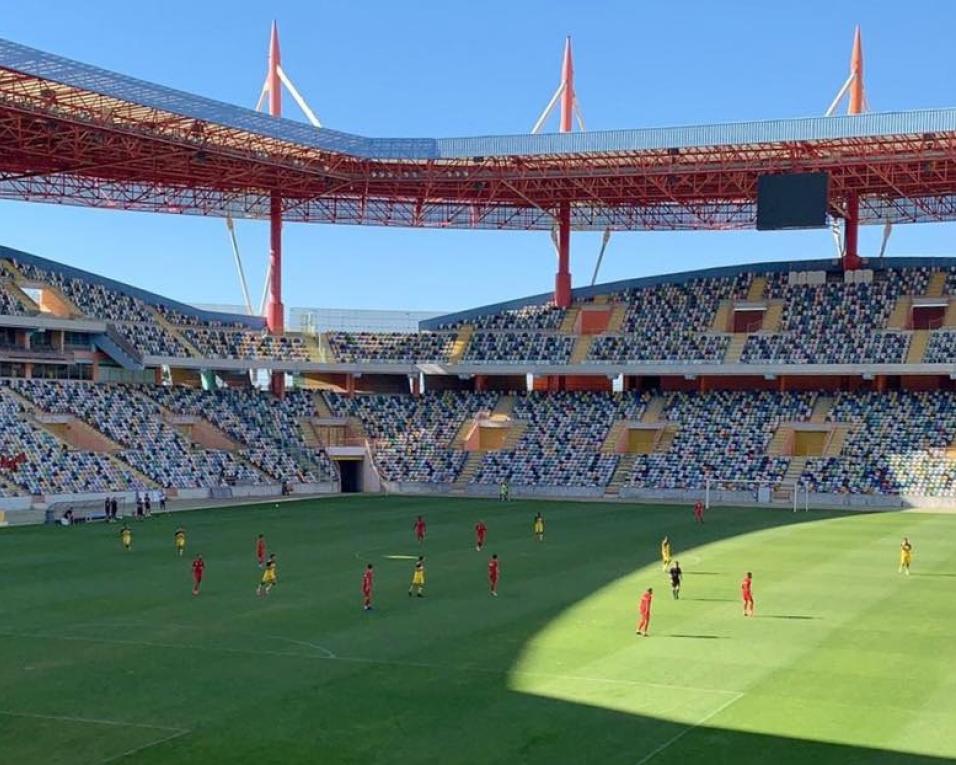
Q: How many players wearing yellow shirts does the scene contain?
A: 7